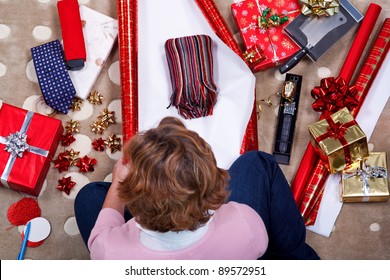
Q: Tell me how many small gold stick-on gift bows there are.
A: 7